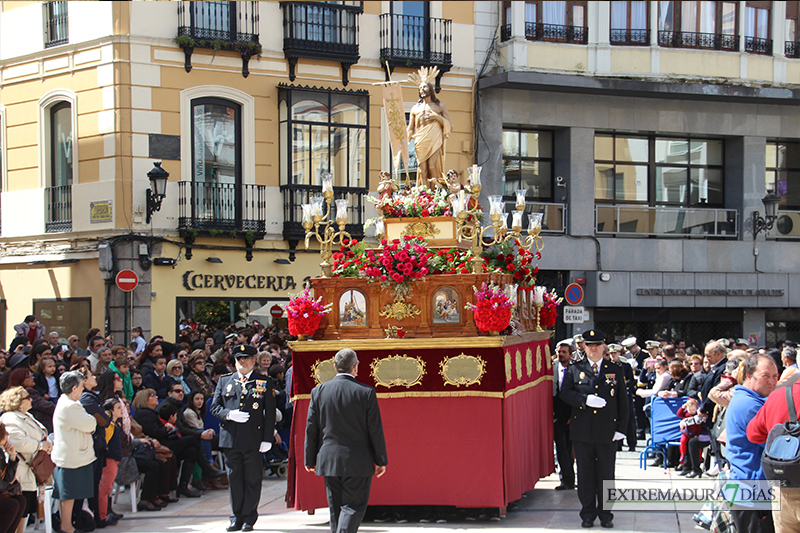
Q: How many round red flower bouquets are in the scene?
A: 3